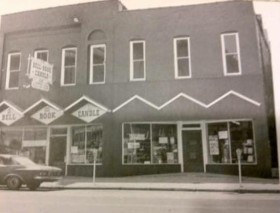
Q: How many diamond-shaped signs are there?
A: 3